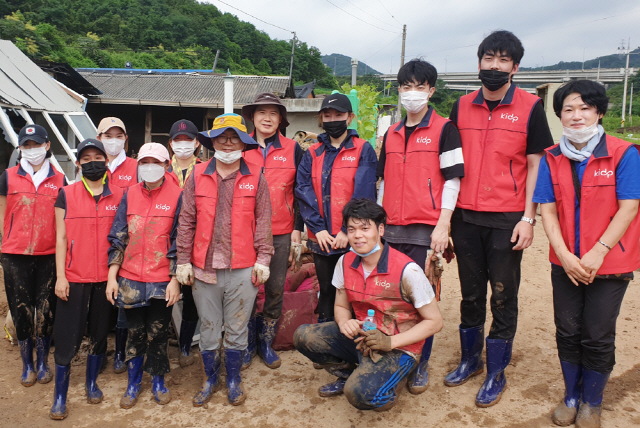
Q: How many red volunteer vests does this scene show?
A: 12